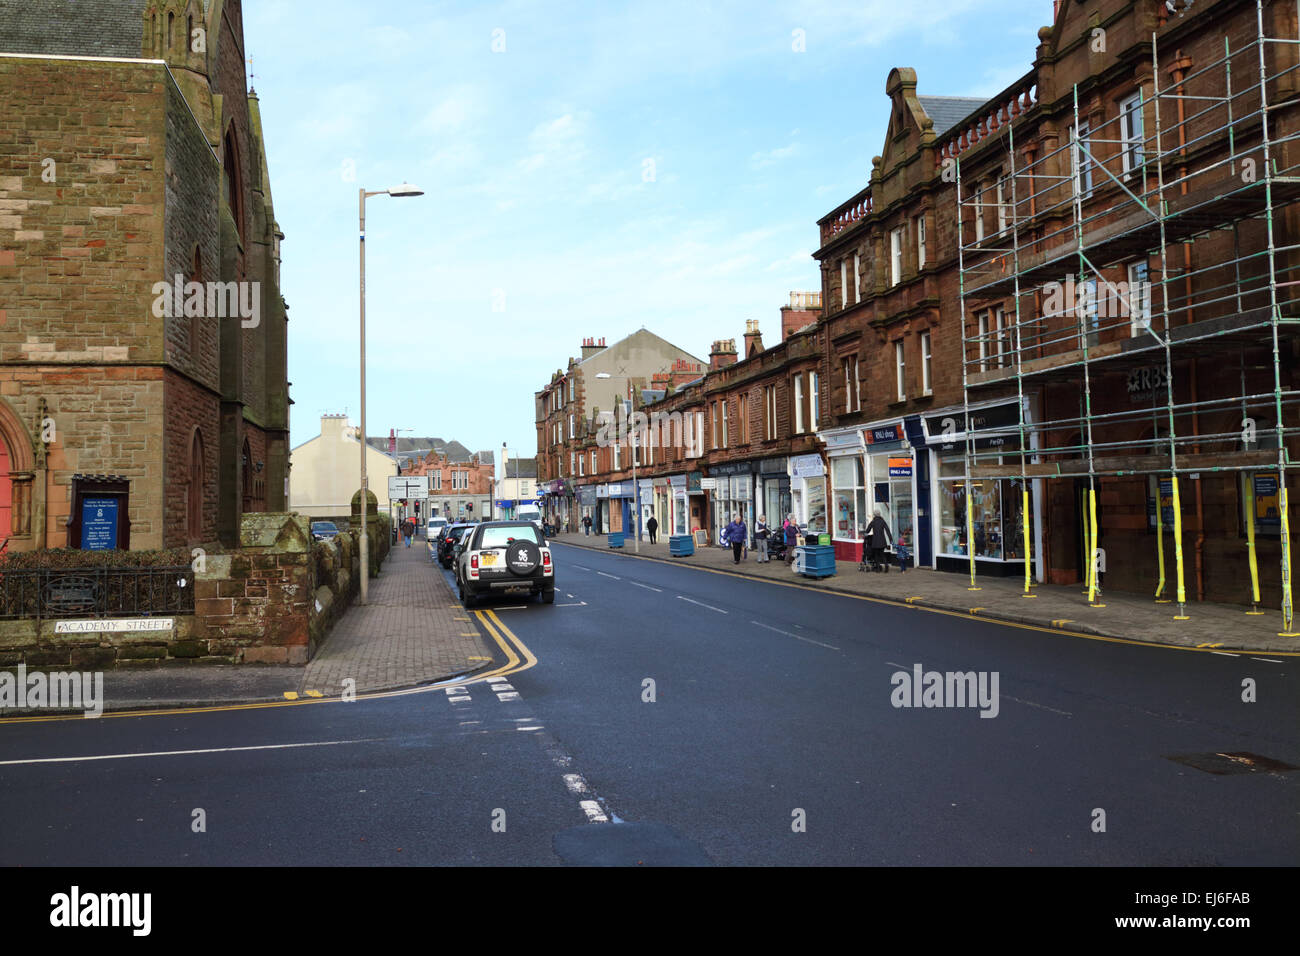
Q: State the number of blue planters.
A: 3